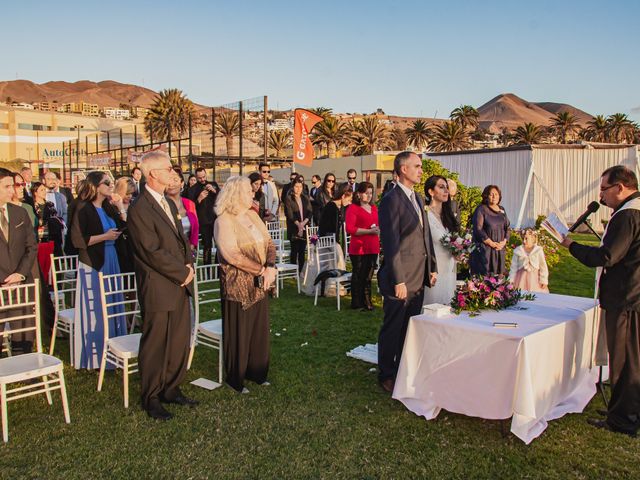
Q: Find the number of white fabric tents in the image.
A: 1